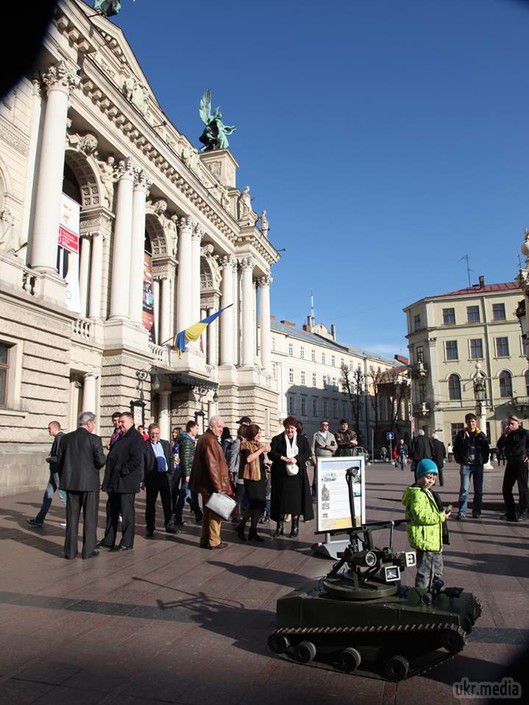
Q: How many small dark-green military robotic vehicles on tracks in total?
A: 1